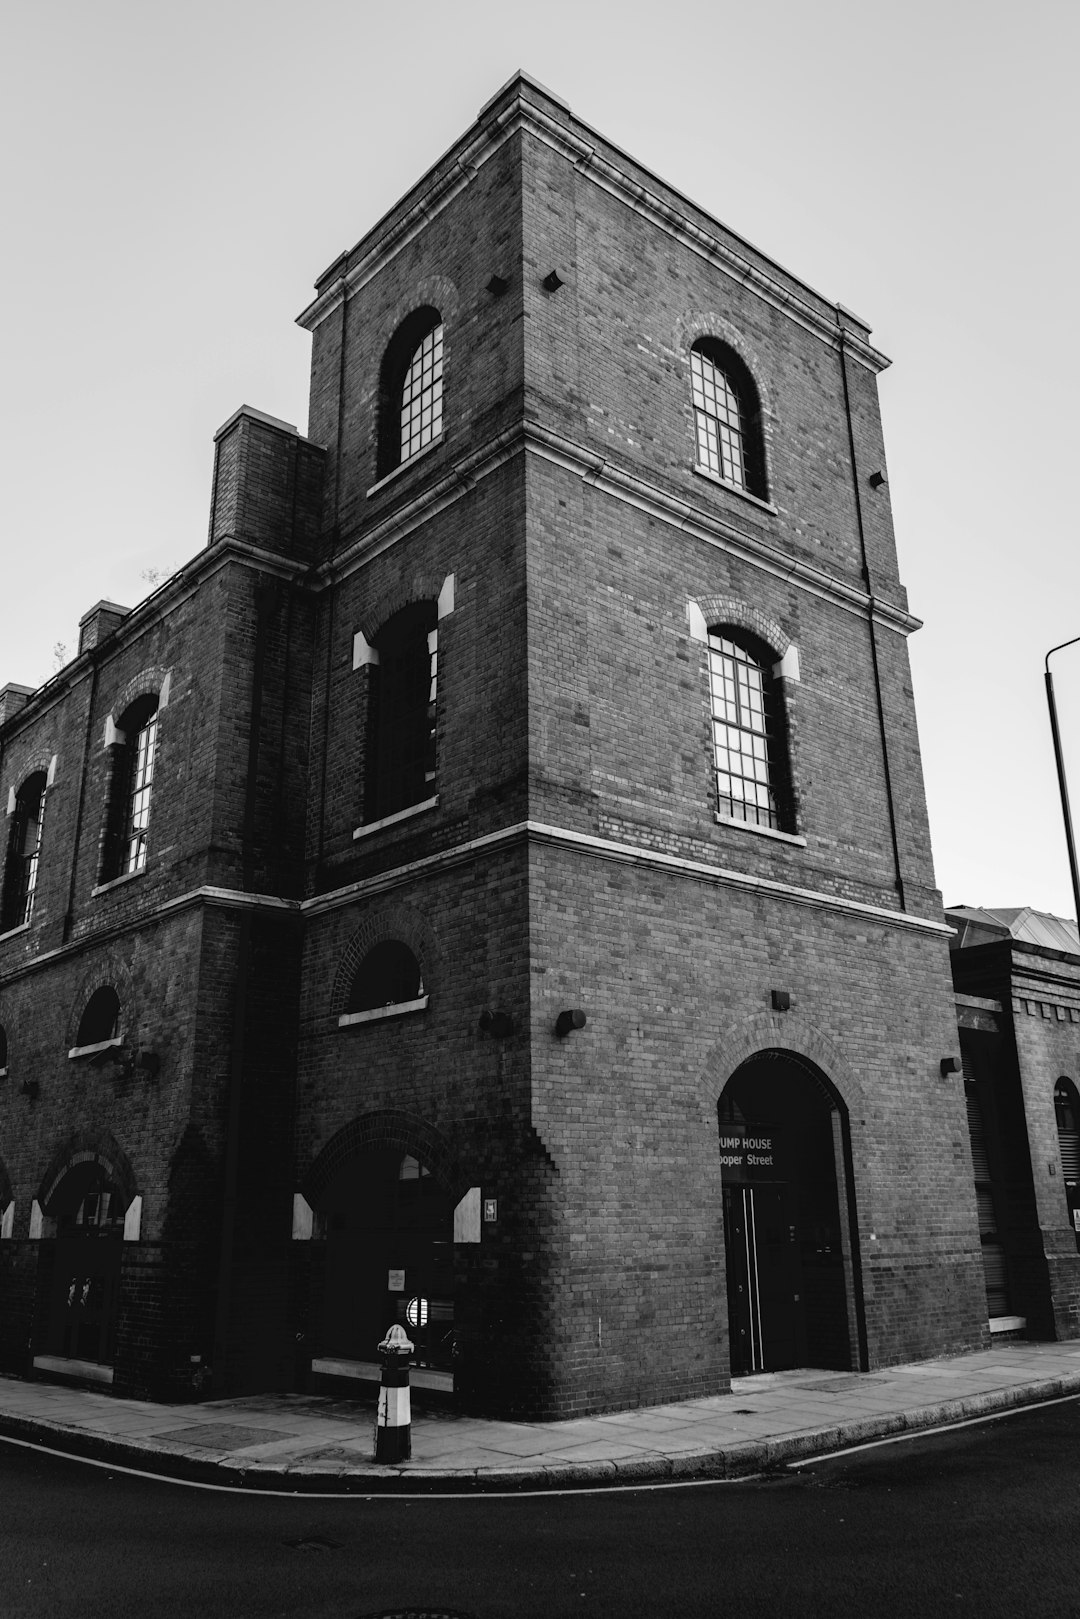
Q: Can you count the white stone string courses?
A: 3